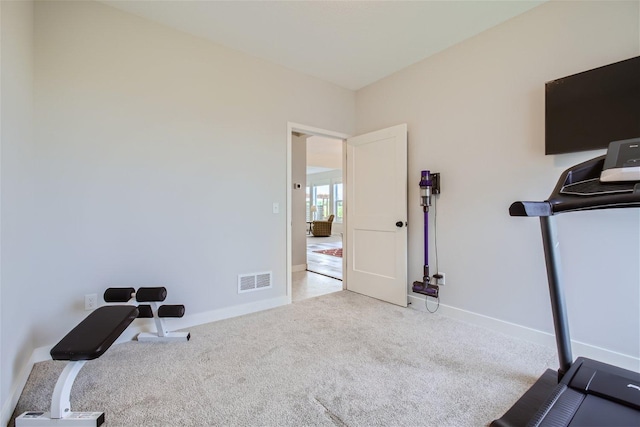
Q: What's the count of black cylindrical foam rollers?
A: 4